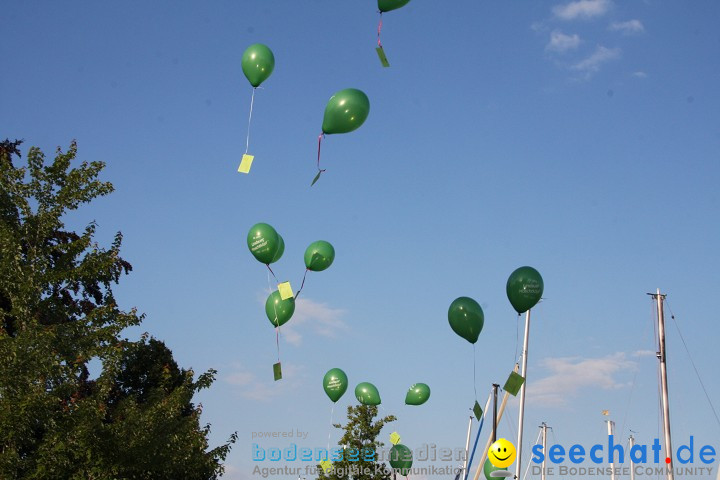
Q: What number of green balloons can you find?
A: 14